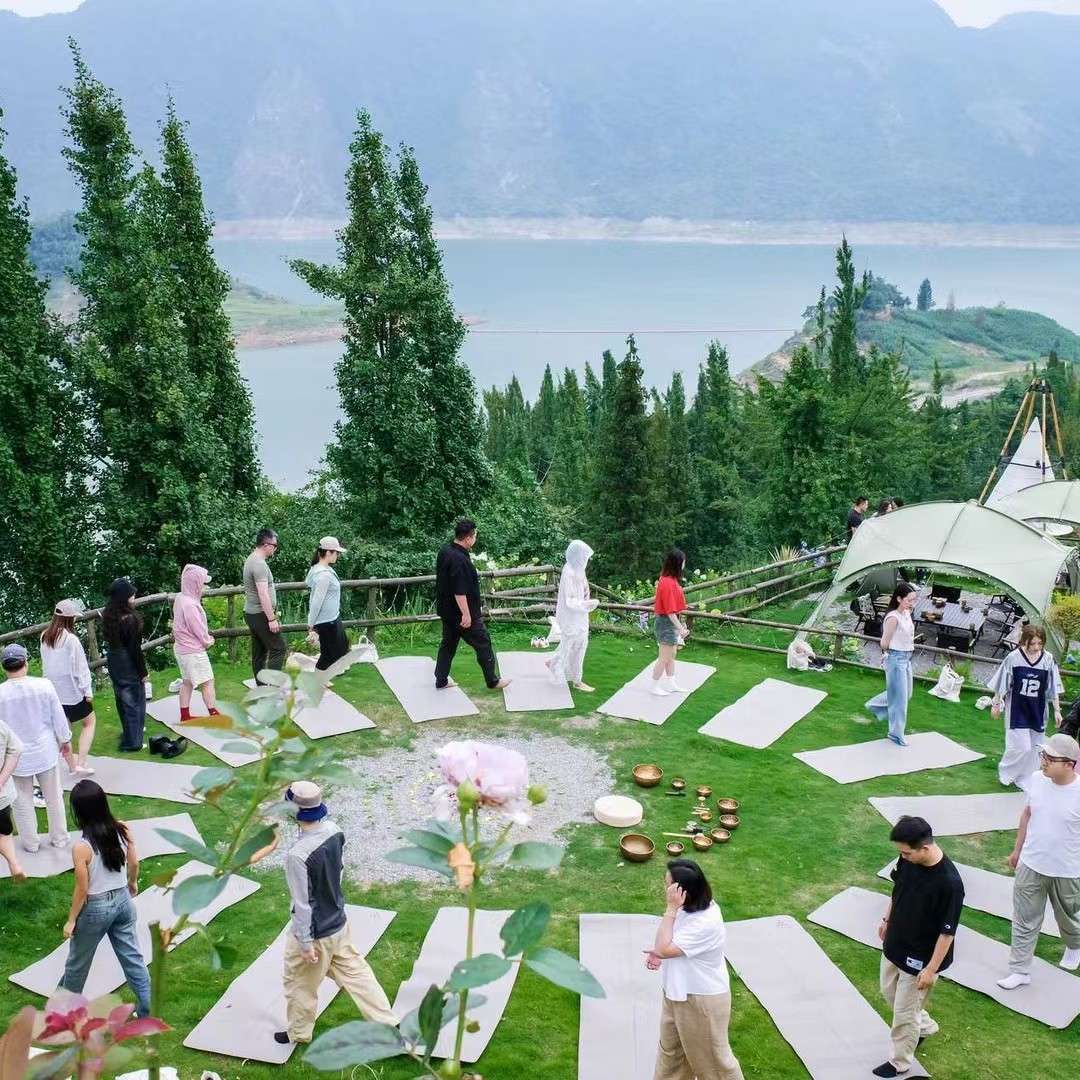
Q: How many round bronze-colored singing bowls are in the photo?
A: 10